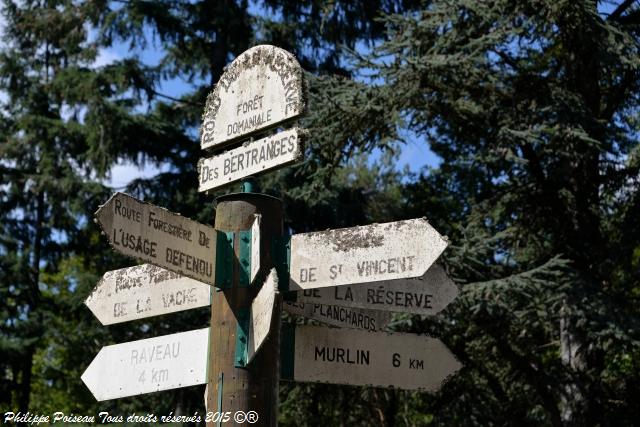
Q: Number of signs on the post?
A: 11